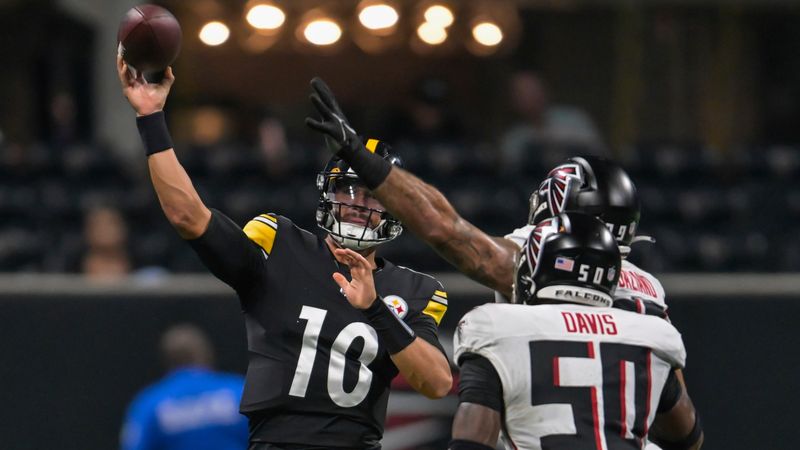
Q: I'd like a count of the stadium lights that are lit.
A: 7